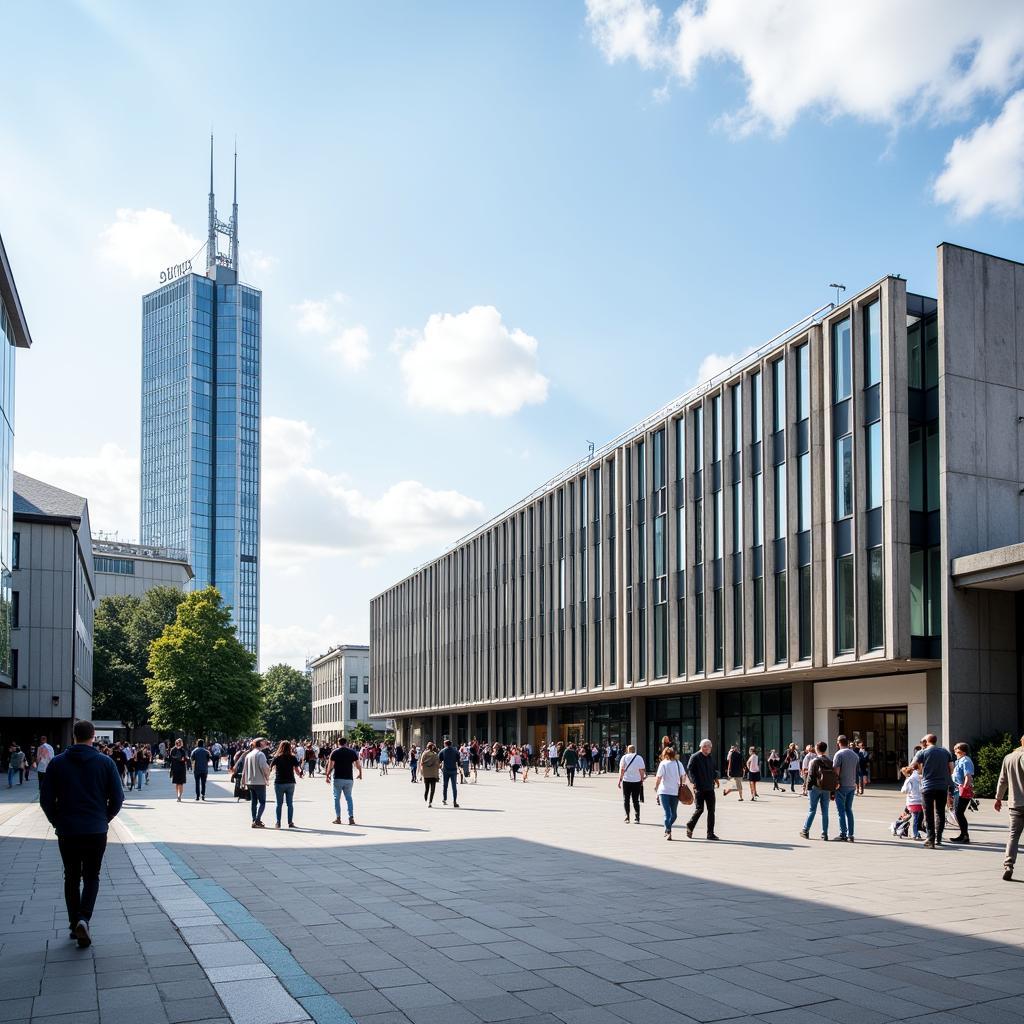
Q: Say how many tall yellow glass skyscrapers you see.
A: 0